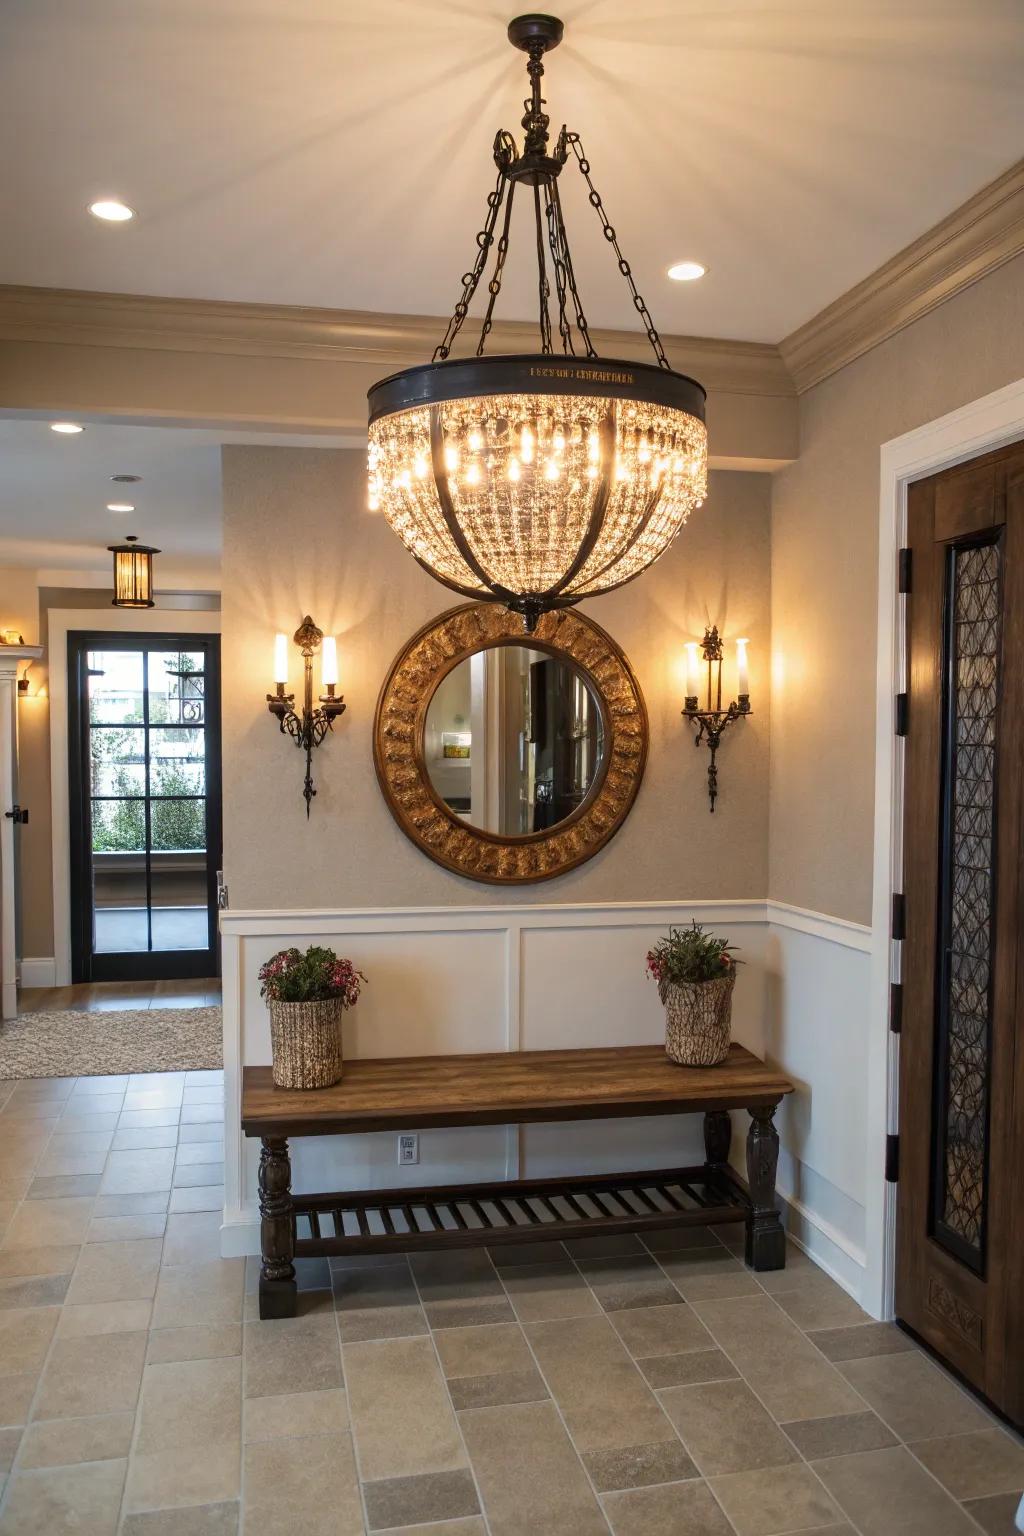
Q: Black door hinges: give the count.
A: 5